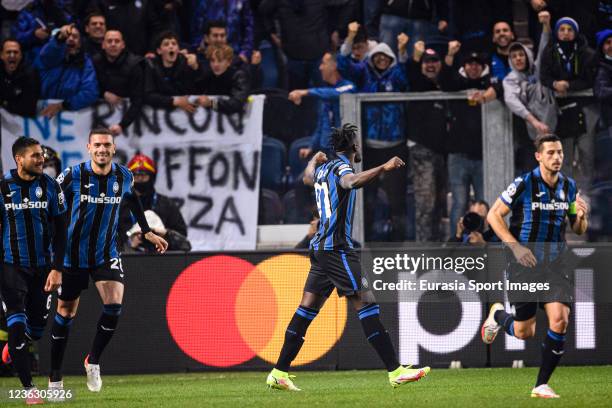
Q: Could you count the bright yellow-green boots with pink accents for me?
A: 2